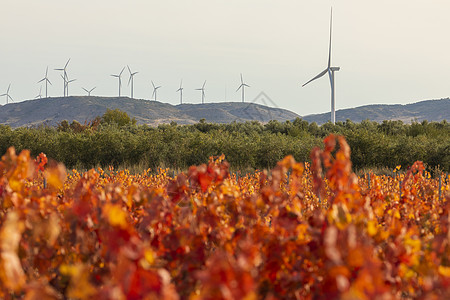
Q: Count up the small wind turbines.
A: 12